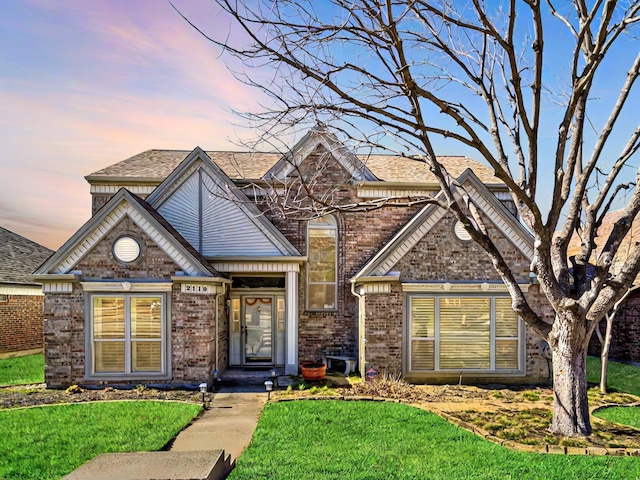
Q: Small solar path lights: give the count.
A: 4